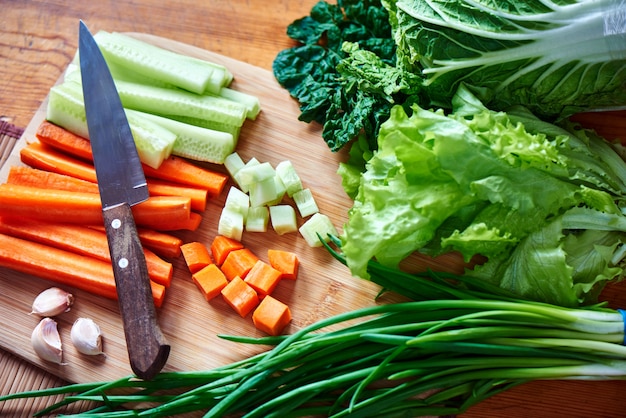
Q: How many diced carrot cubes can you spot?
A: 8